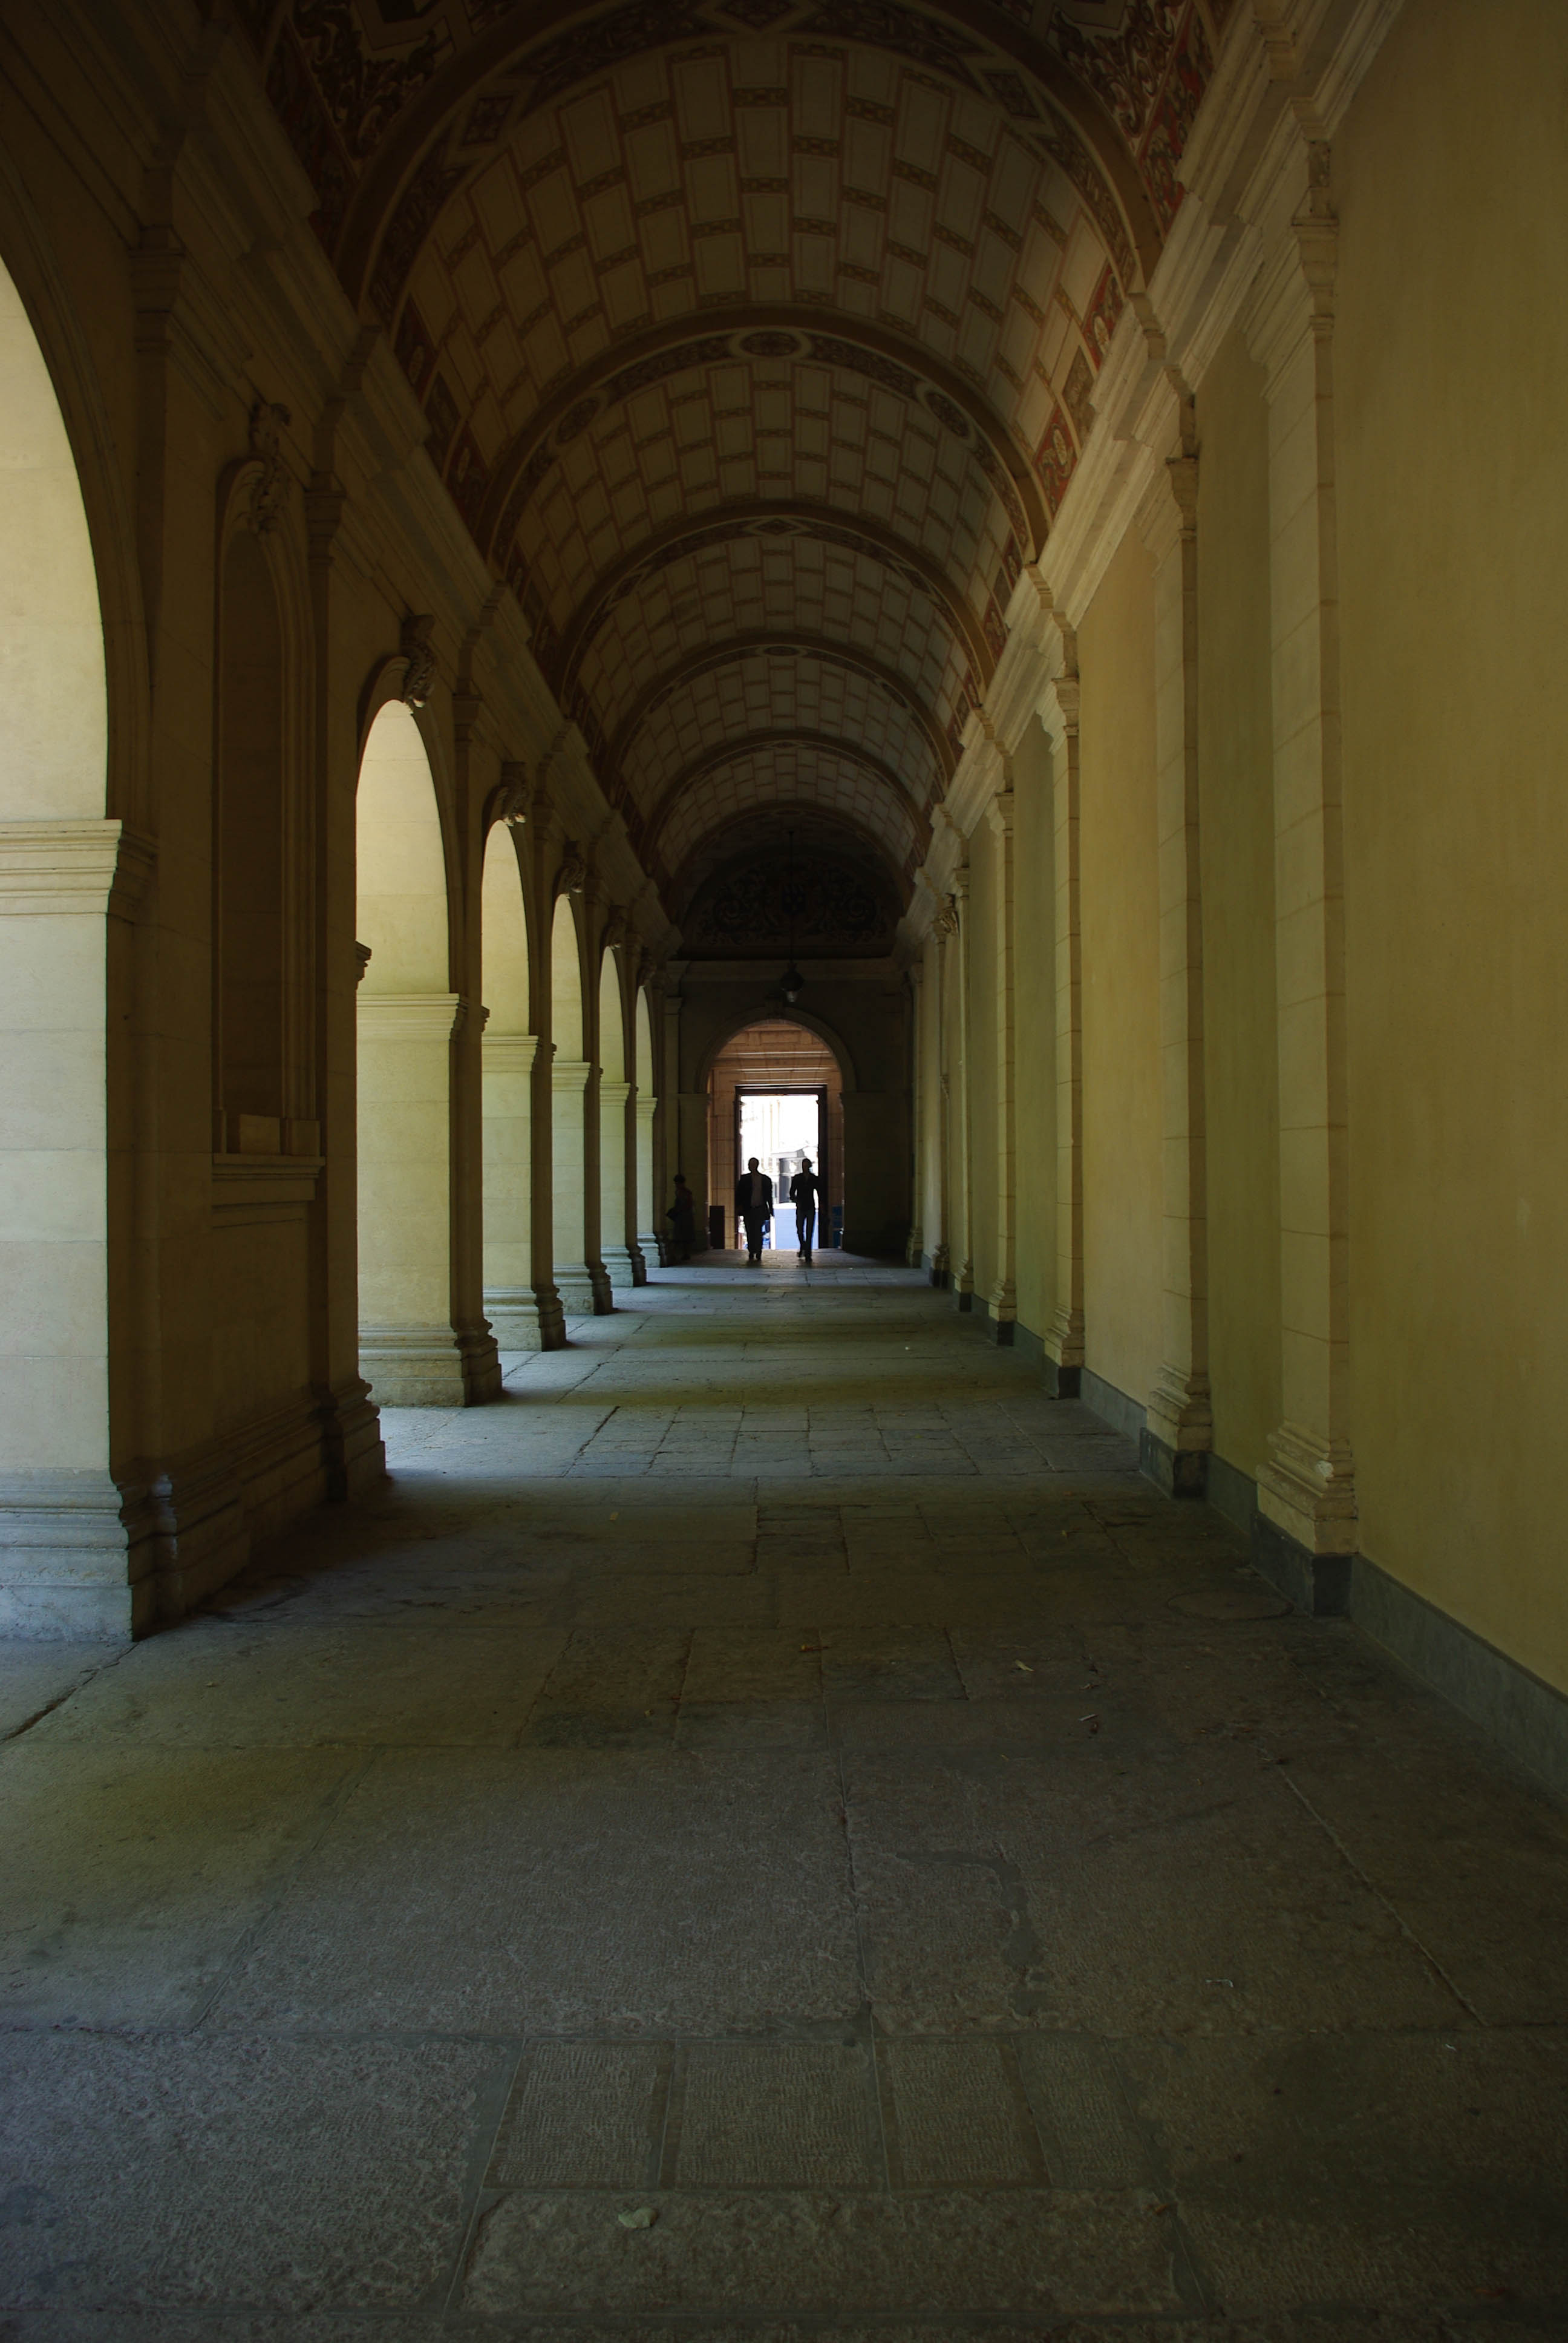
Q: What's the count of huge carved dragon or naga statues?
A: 0